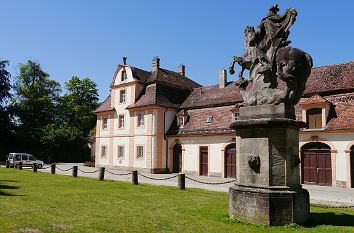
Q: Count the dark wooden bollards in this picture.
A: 8